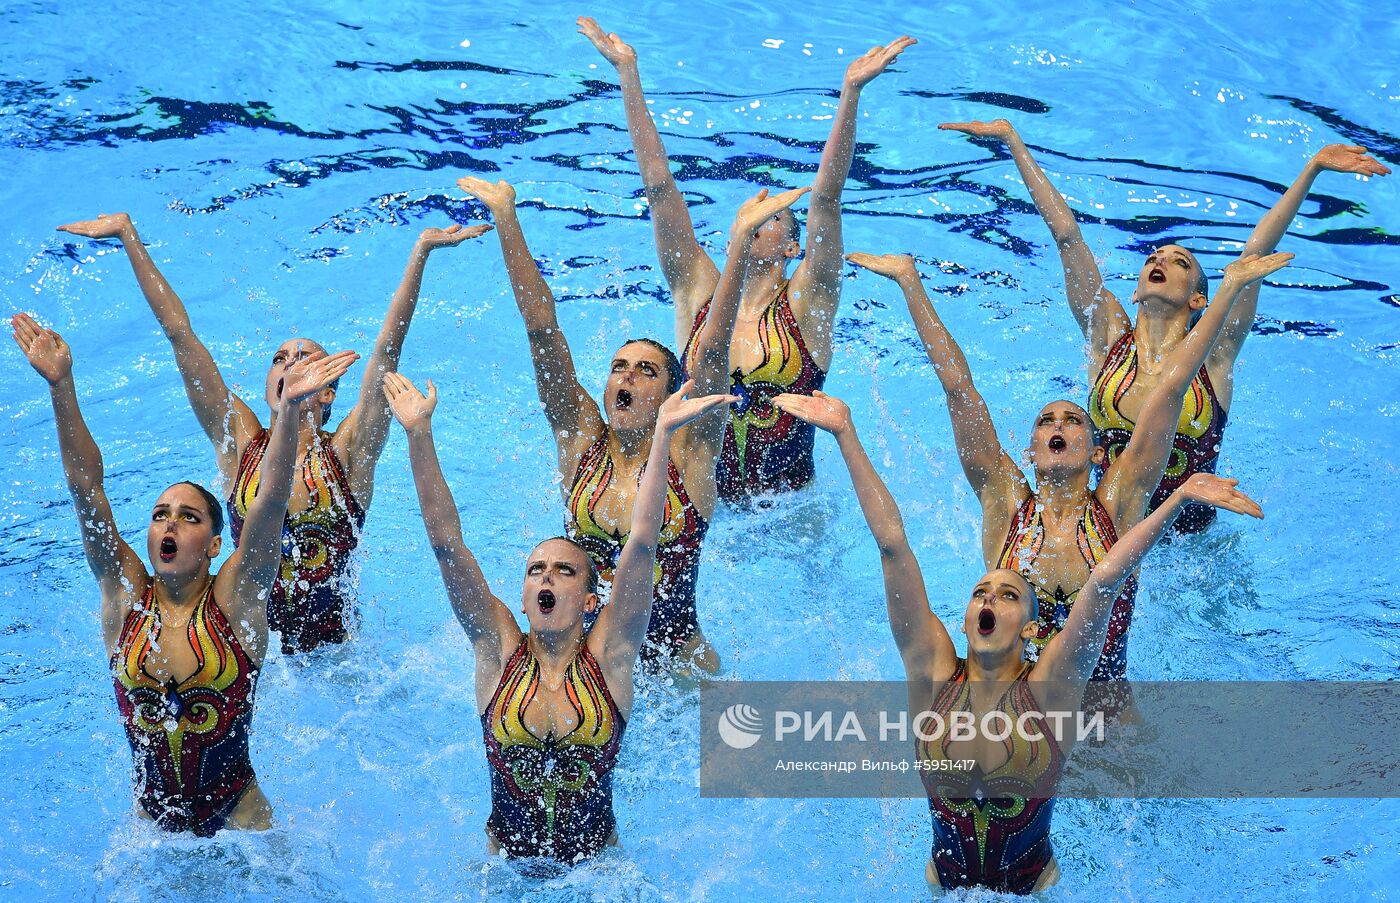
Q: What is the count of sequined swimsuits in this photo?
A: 8